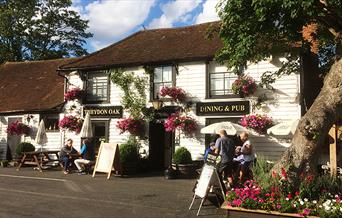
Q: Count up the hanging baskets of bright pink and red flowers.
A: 8